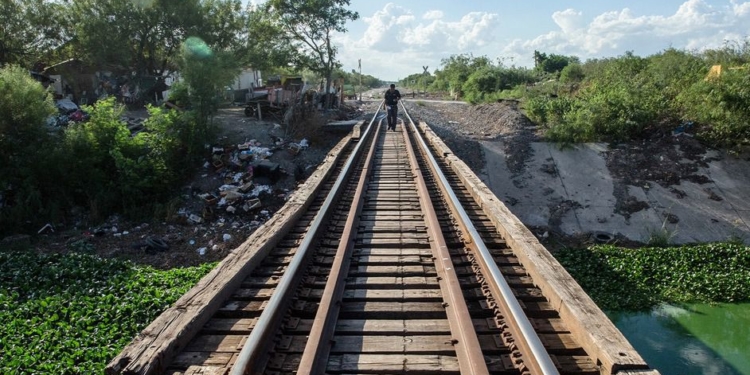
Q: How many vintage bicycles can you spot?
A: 0